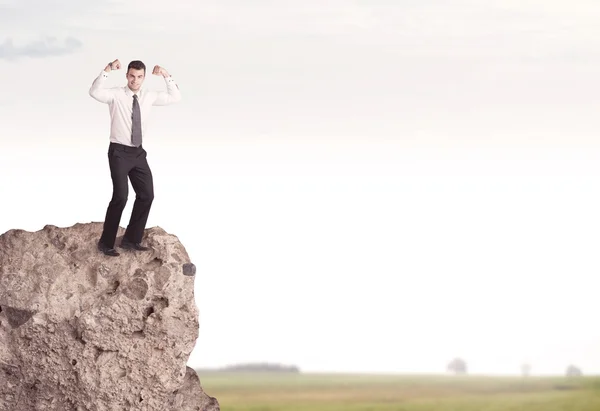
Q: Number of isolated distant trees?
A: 3